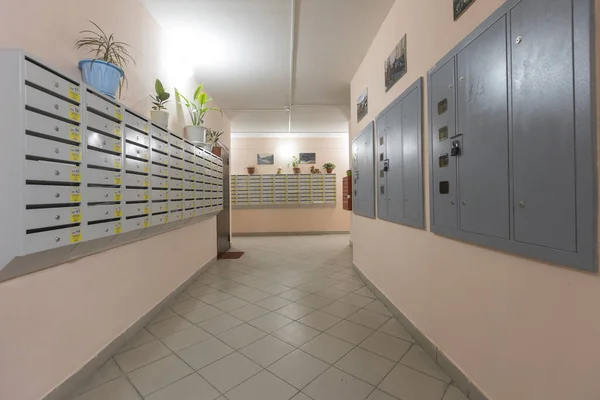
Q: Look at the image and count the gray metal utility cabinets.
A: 3